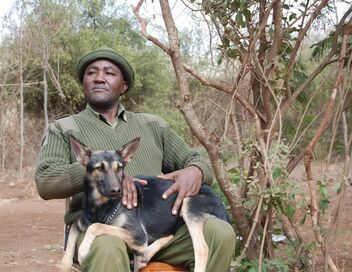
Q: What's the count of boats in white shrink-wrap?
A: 0